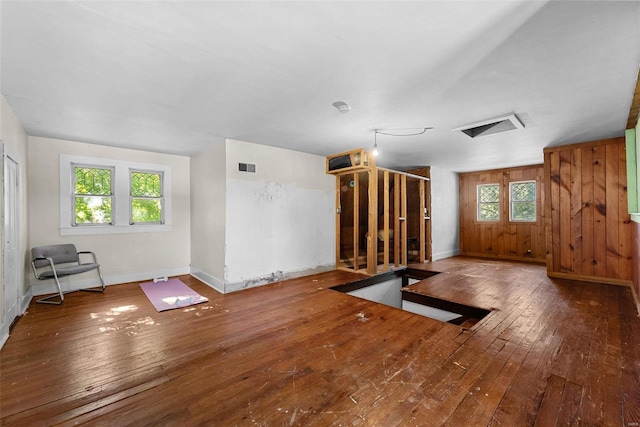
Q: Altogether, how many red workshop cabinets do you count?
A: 0